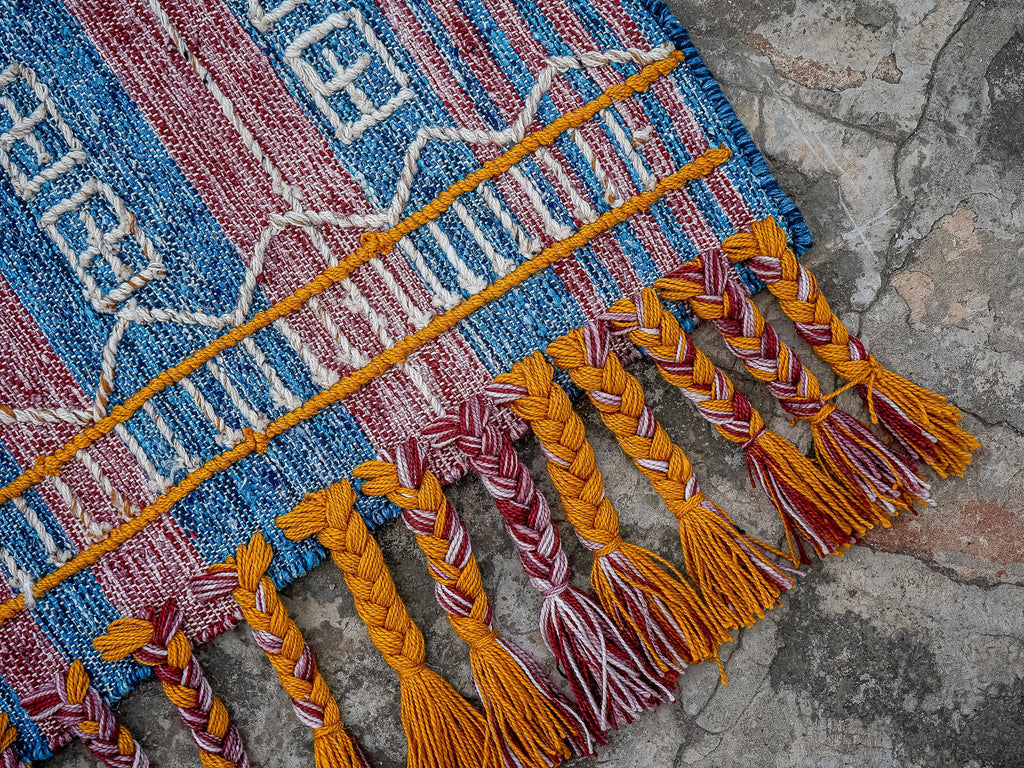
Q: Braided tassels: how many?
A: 12